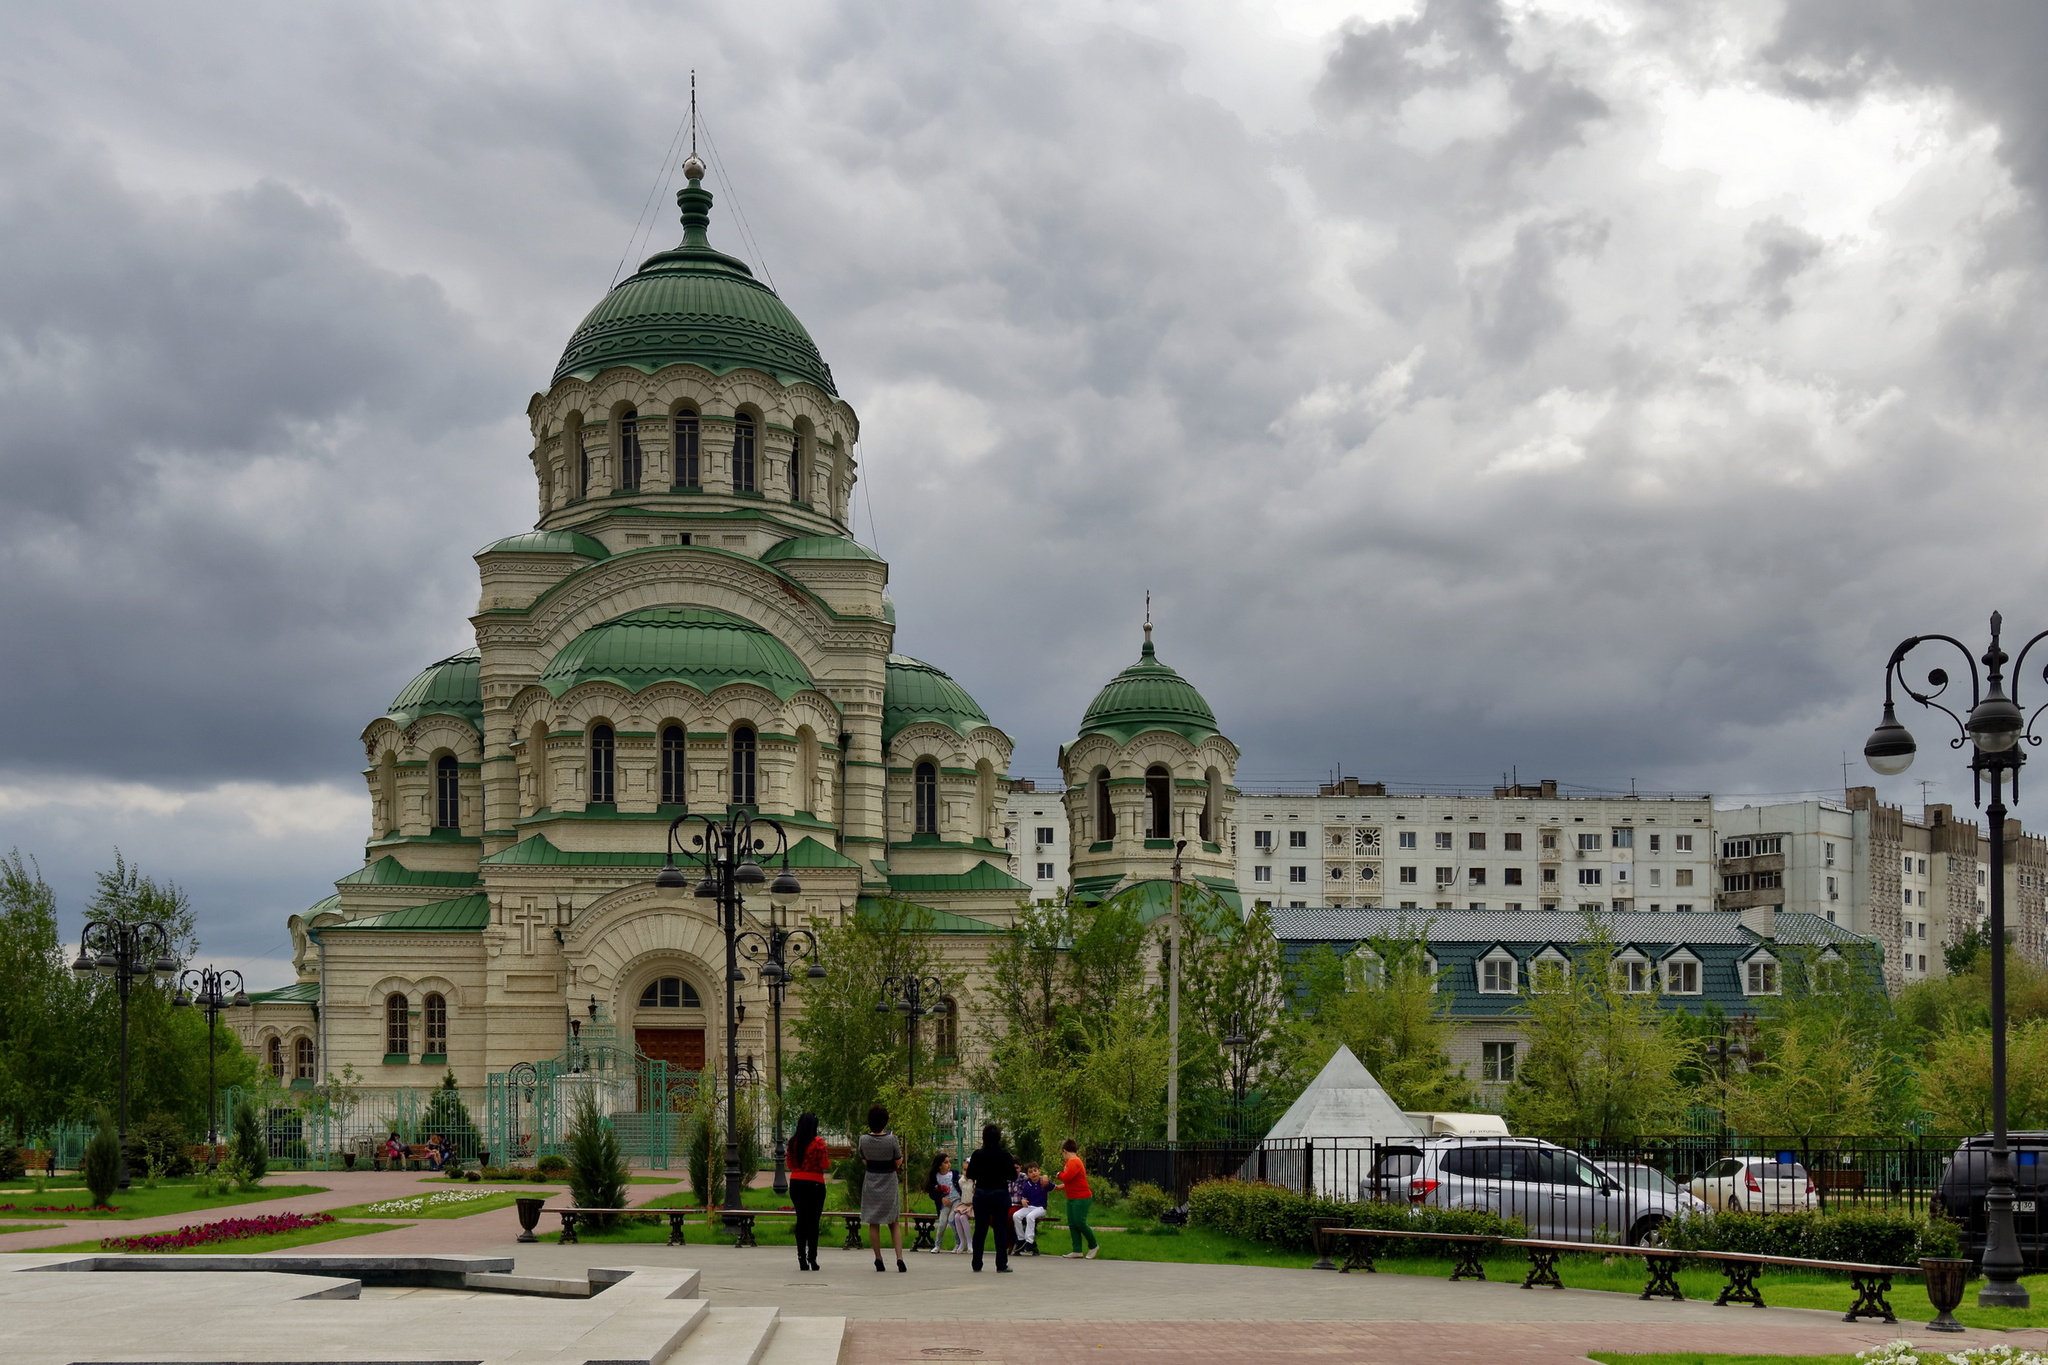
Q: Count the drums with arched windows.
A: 5